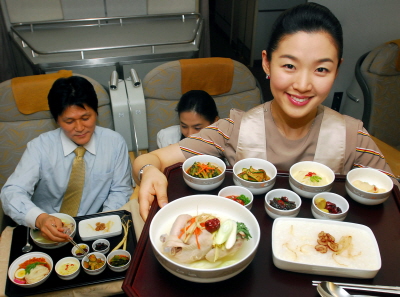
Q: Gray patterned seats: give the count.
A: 3